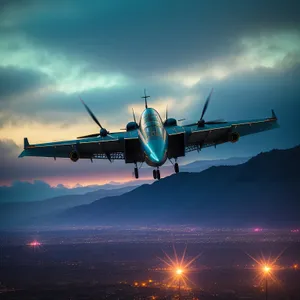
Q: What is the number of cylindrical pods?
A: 2